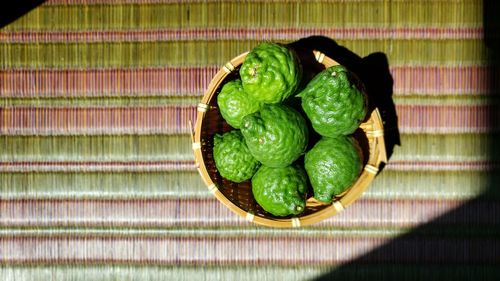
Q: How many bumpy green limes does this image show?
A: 7